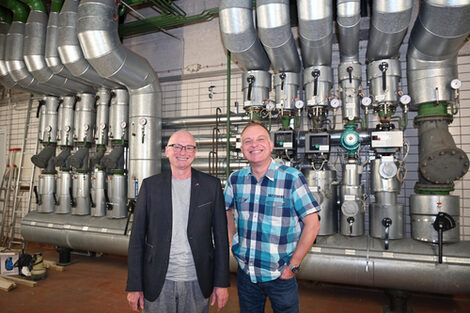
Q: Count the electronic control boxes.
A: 3